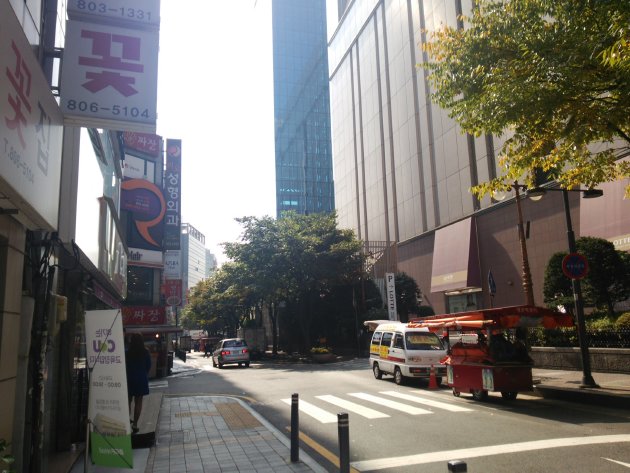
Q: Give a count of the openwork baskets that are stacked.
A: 0